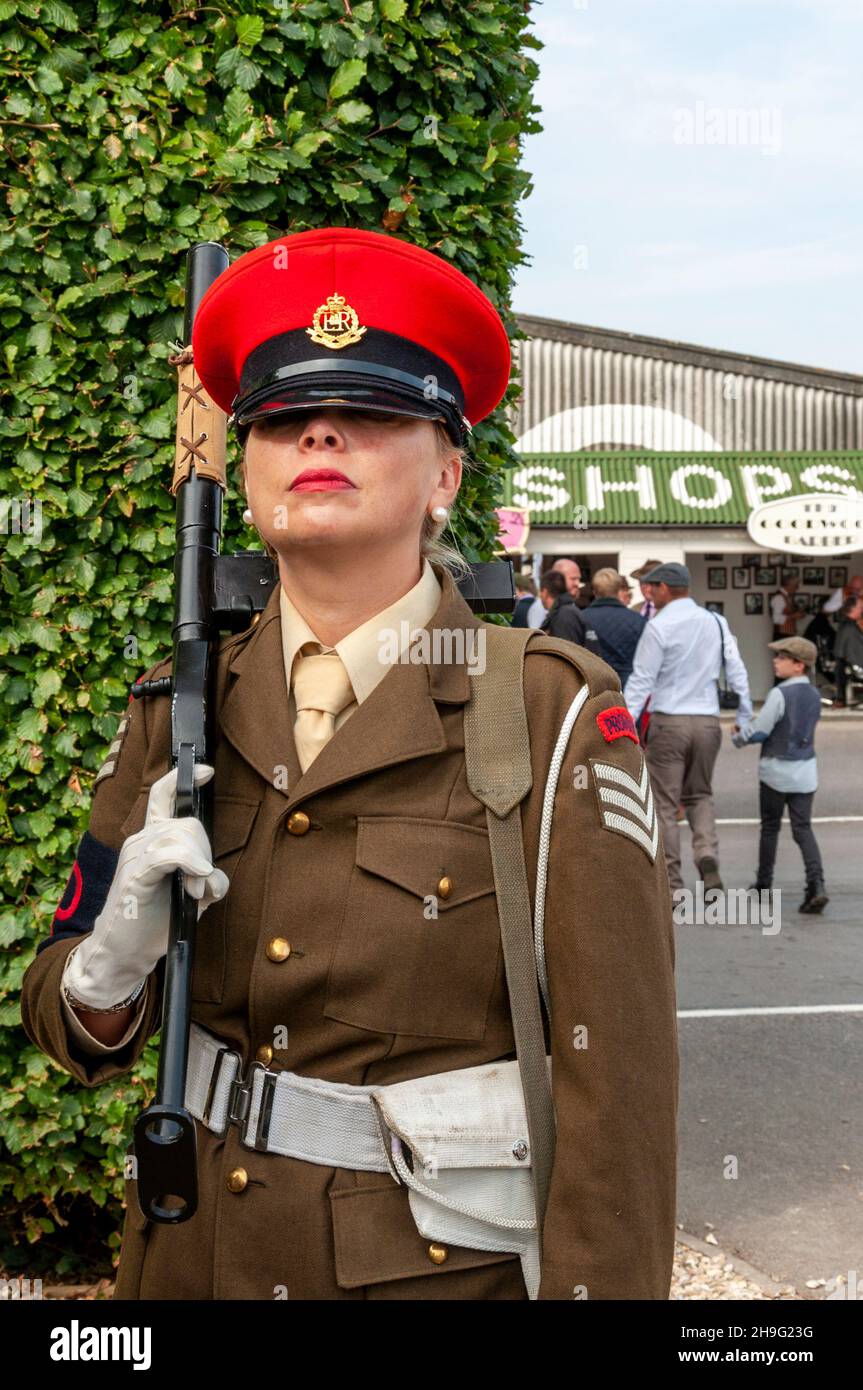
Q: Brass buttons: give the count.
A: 6